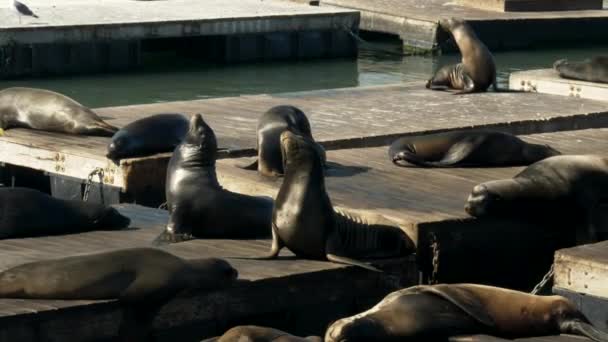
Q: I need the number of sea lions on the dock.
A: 13